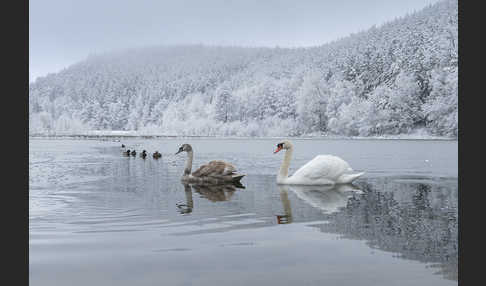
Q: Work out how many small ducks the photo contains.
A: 5